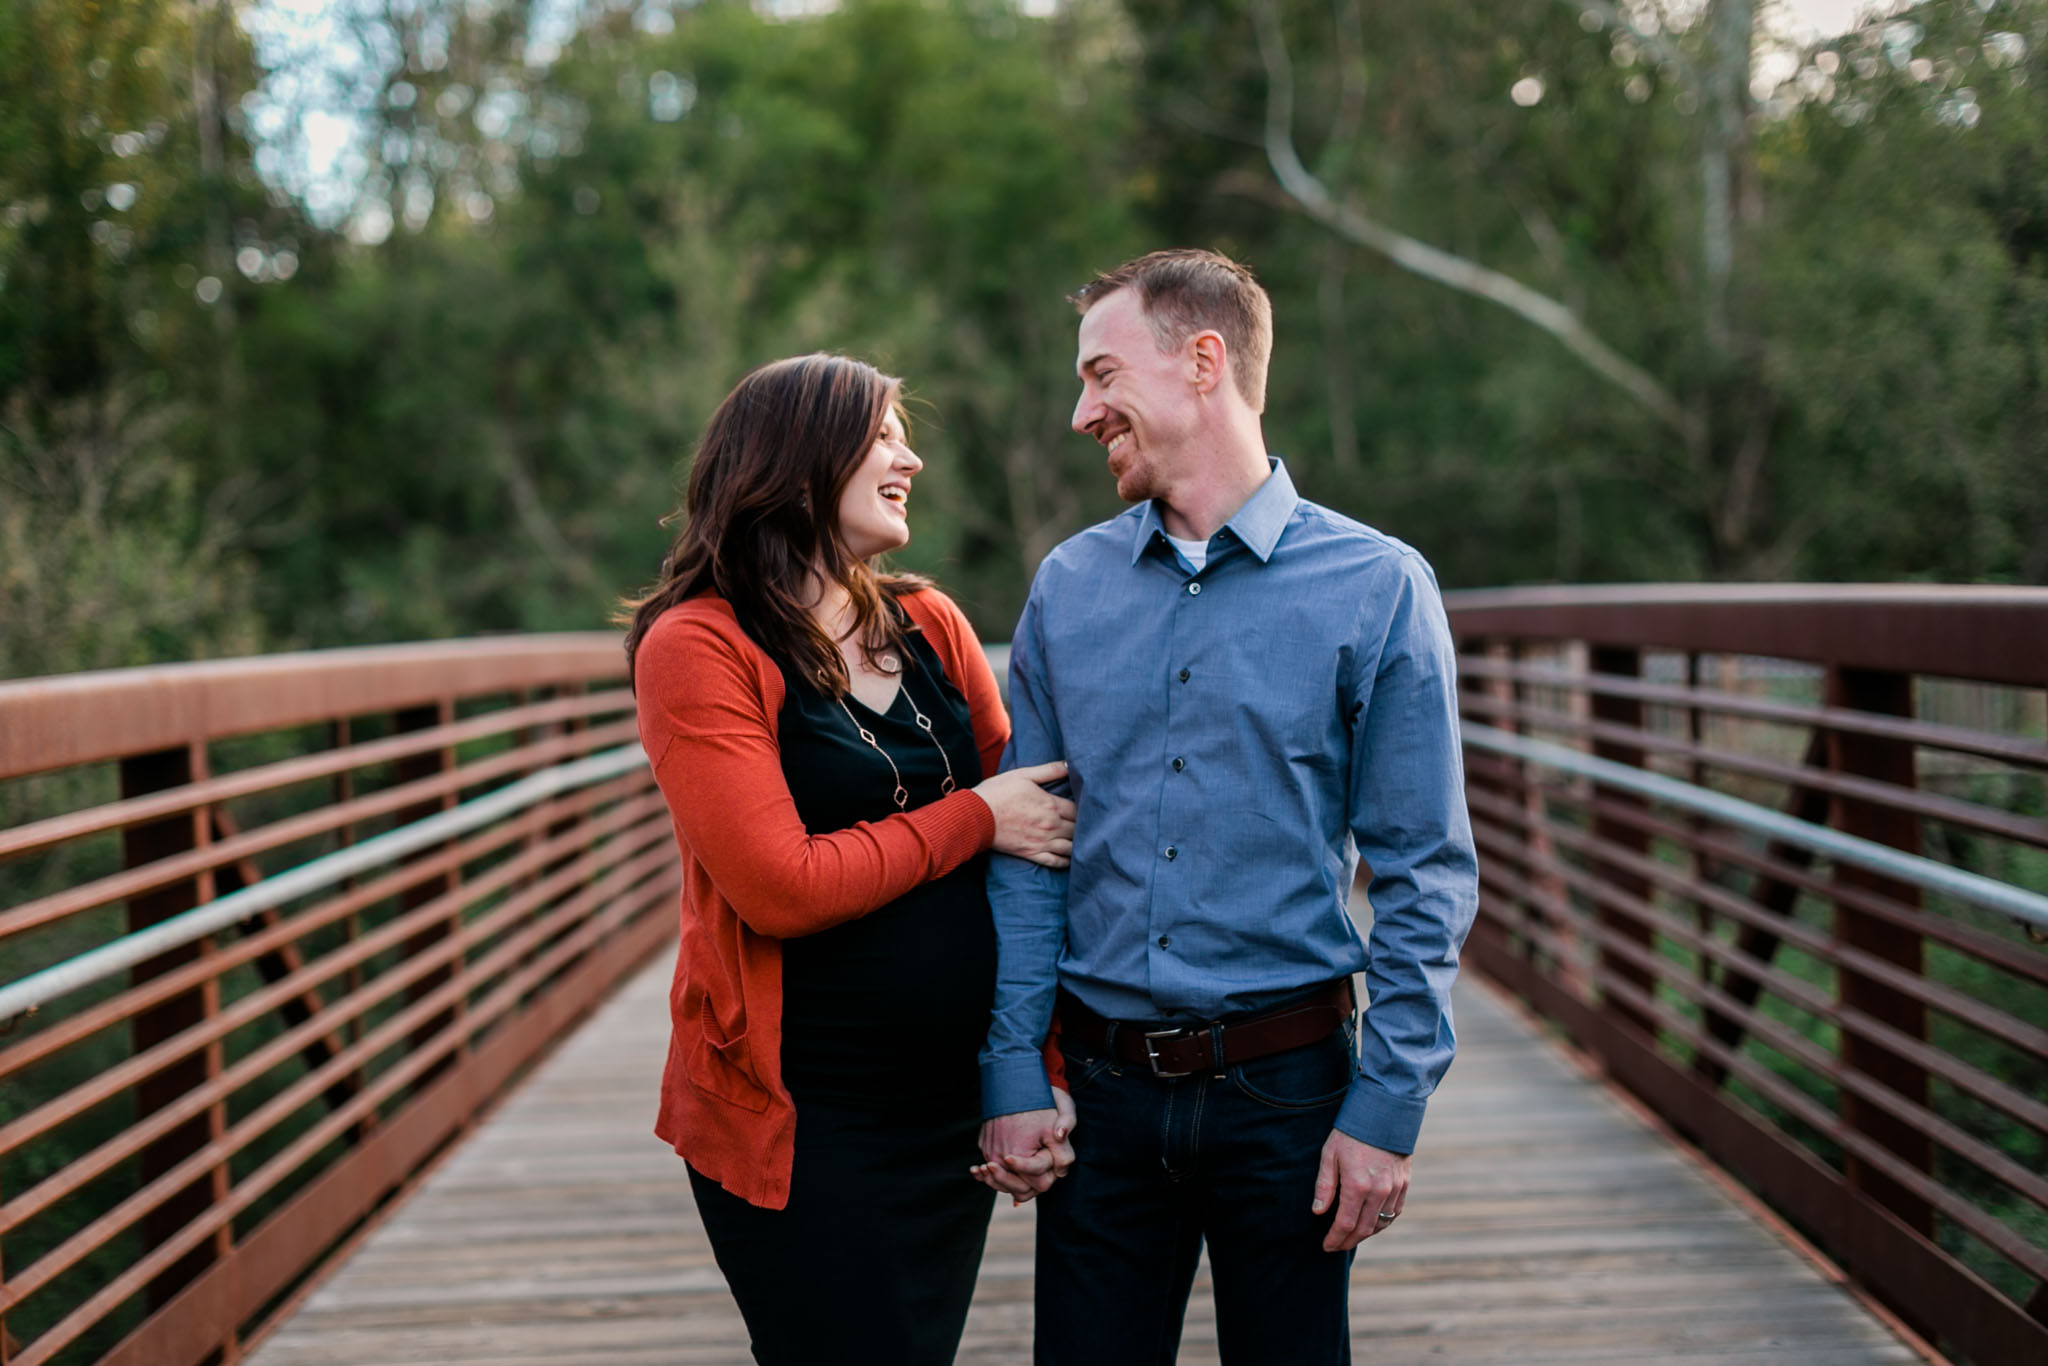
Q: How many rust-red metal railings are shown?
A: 2